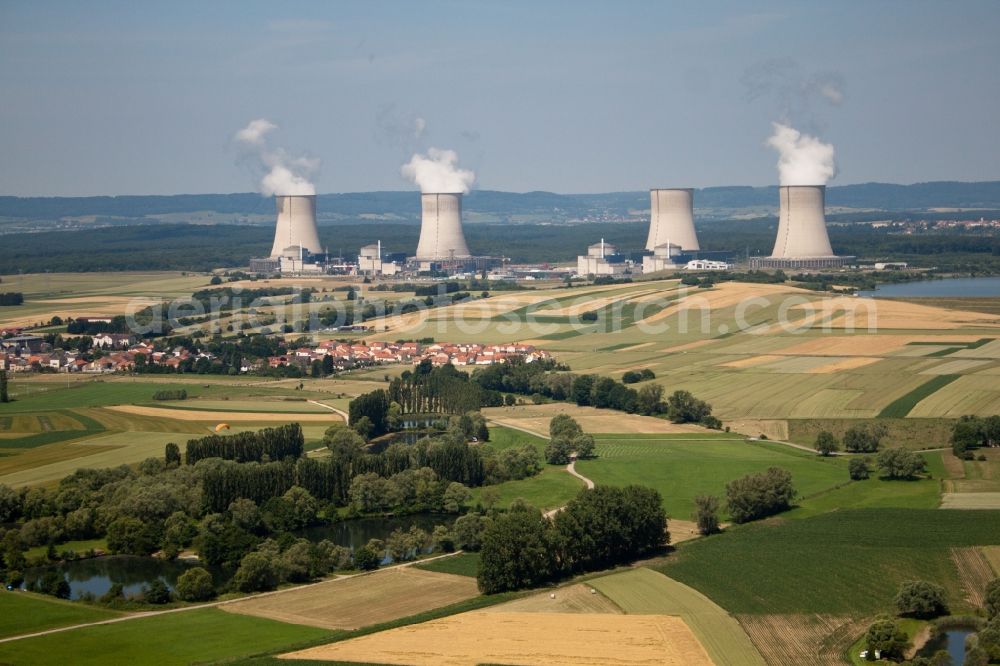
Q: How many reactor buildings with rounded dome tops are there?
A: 4